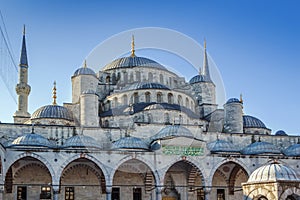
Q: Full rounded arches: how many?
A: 5